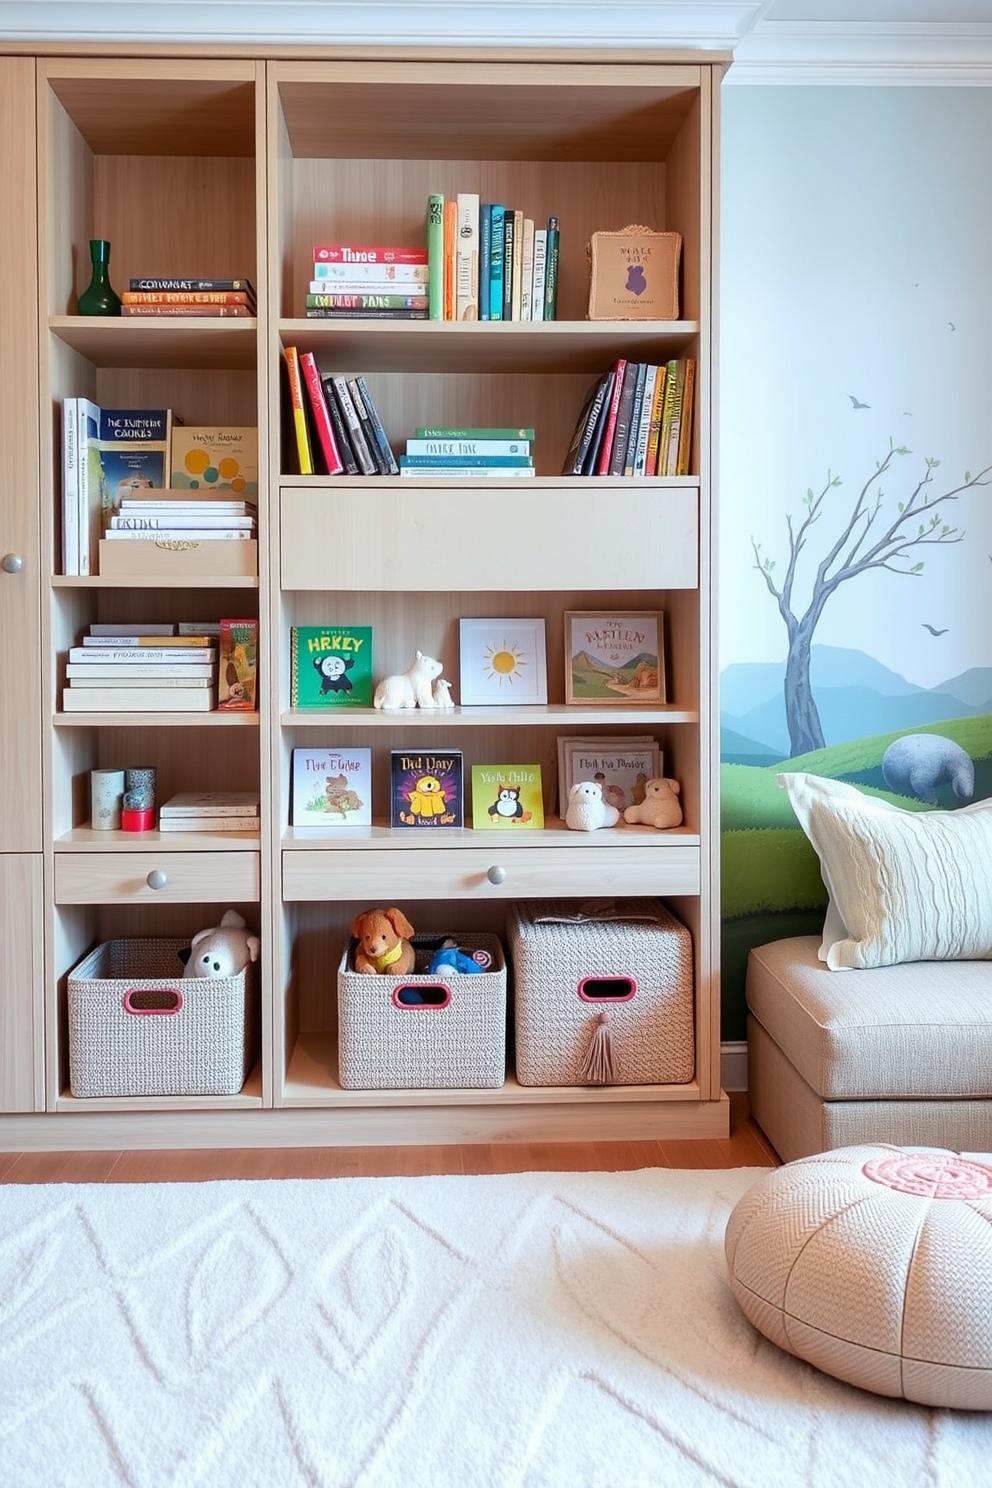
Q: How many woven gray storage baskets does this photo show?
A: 3